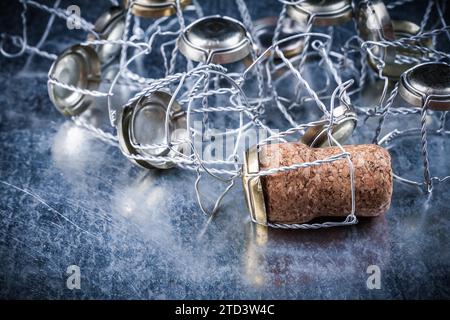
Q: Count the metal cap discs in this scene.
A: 12